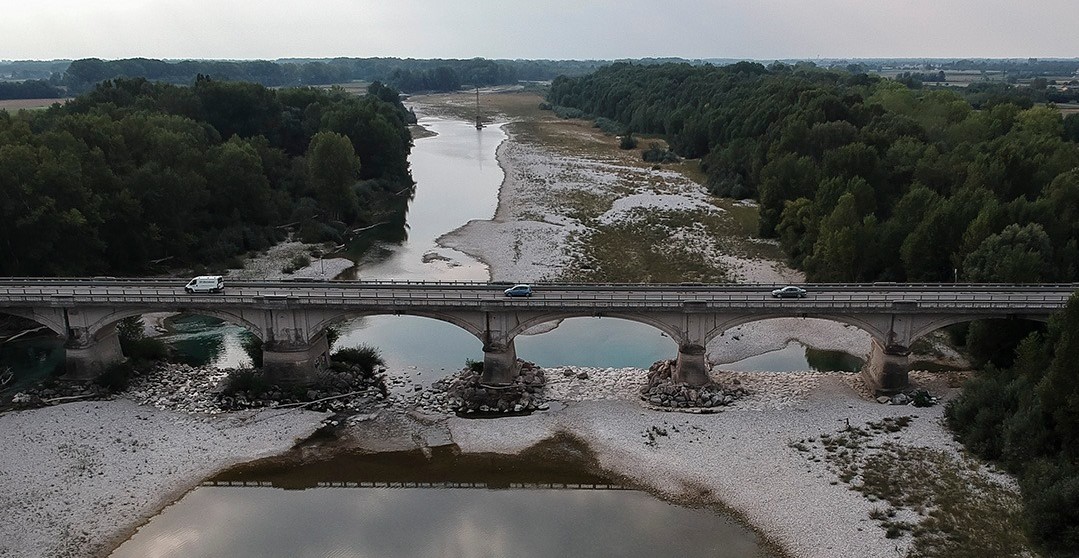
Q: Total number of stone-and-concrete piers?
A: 5